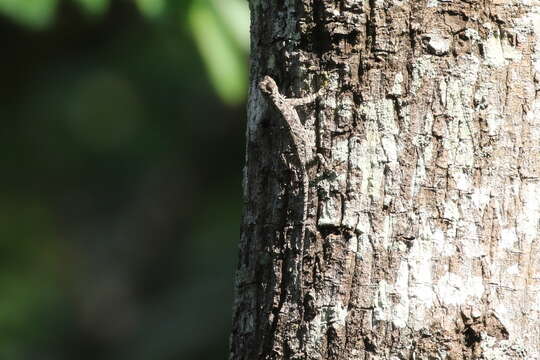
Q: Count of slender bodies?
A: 1